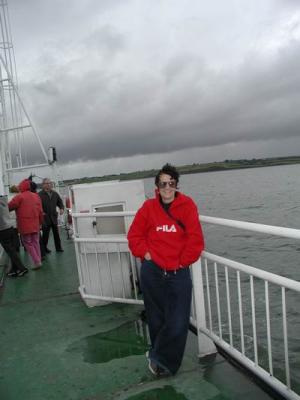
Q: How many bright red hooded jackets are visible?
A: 2